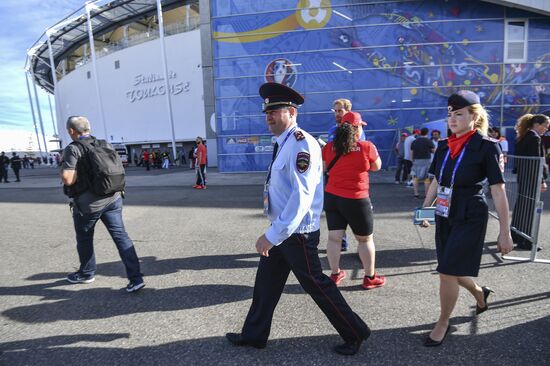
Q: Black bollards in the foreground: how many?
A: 0